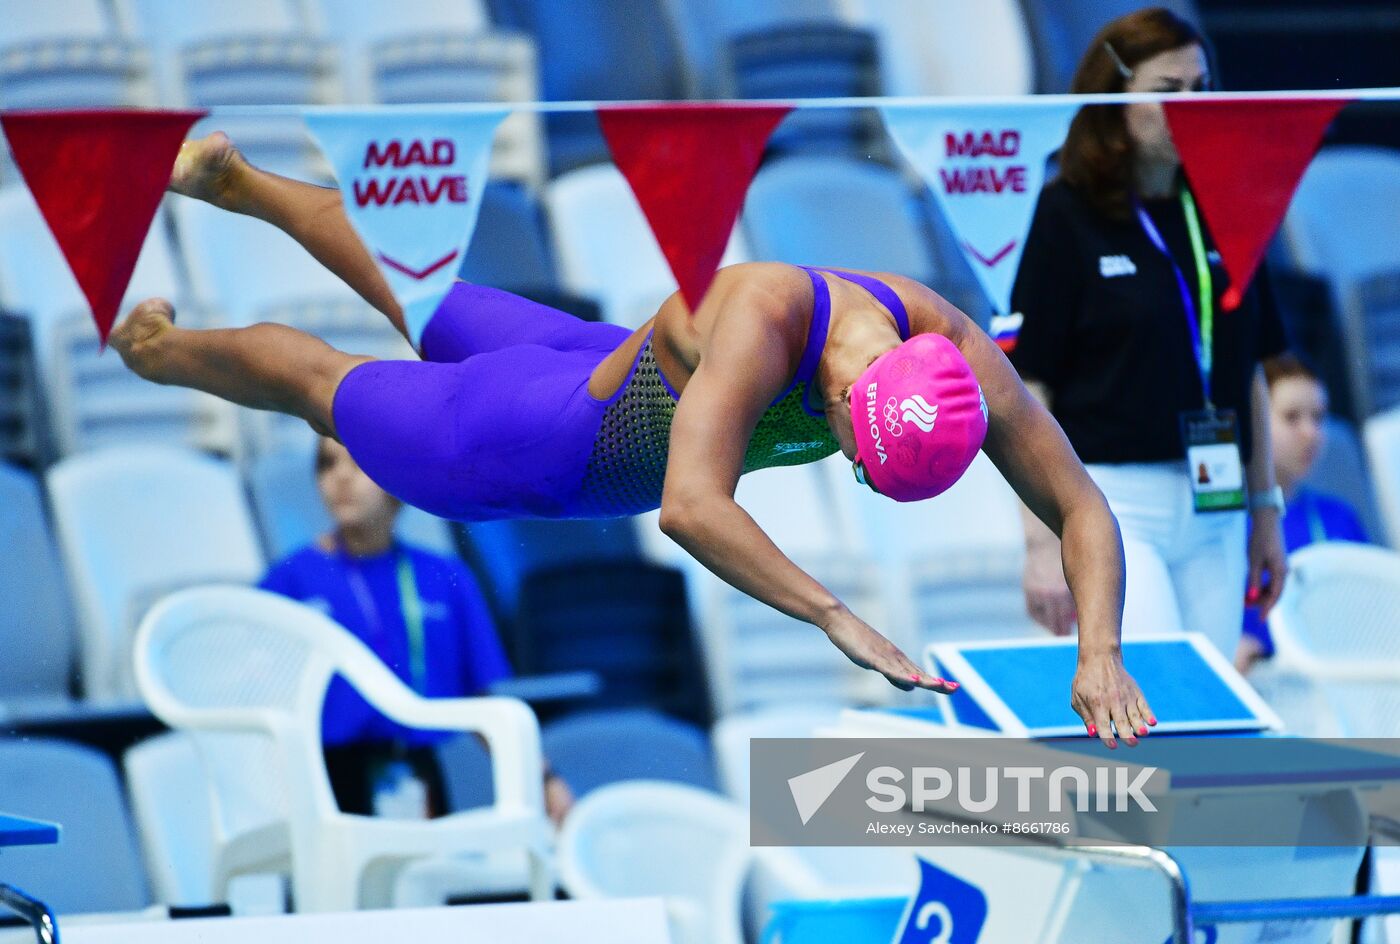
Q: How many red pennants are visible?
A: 3